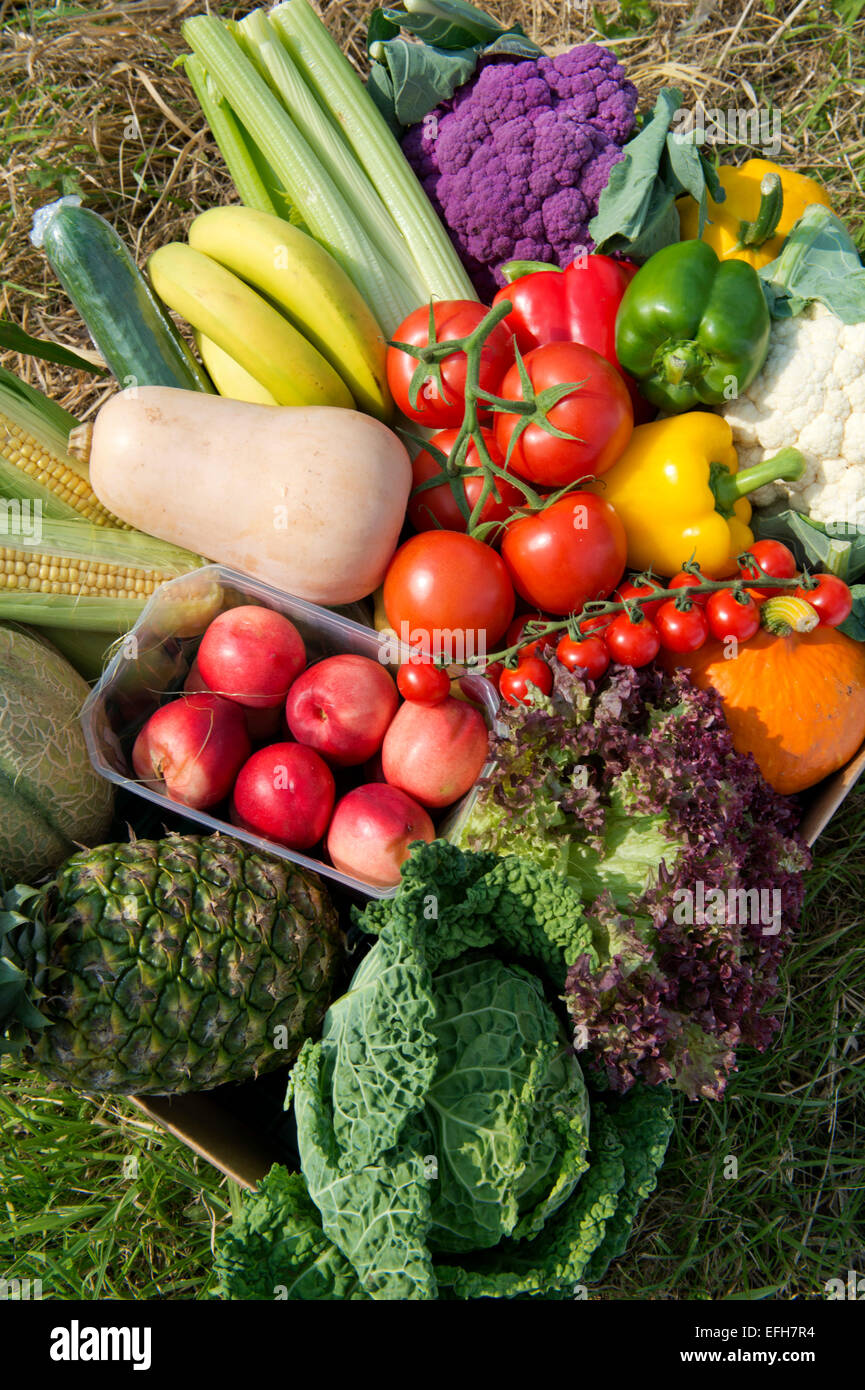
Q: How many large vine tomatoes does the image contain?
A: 5